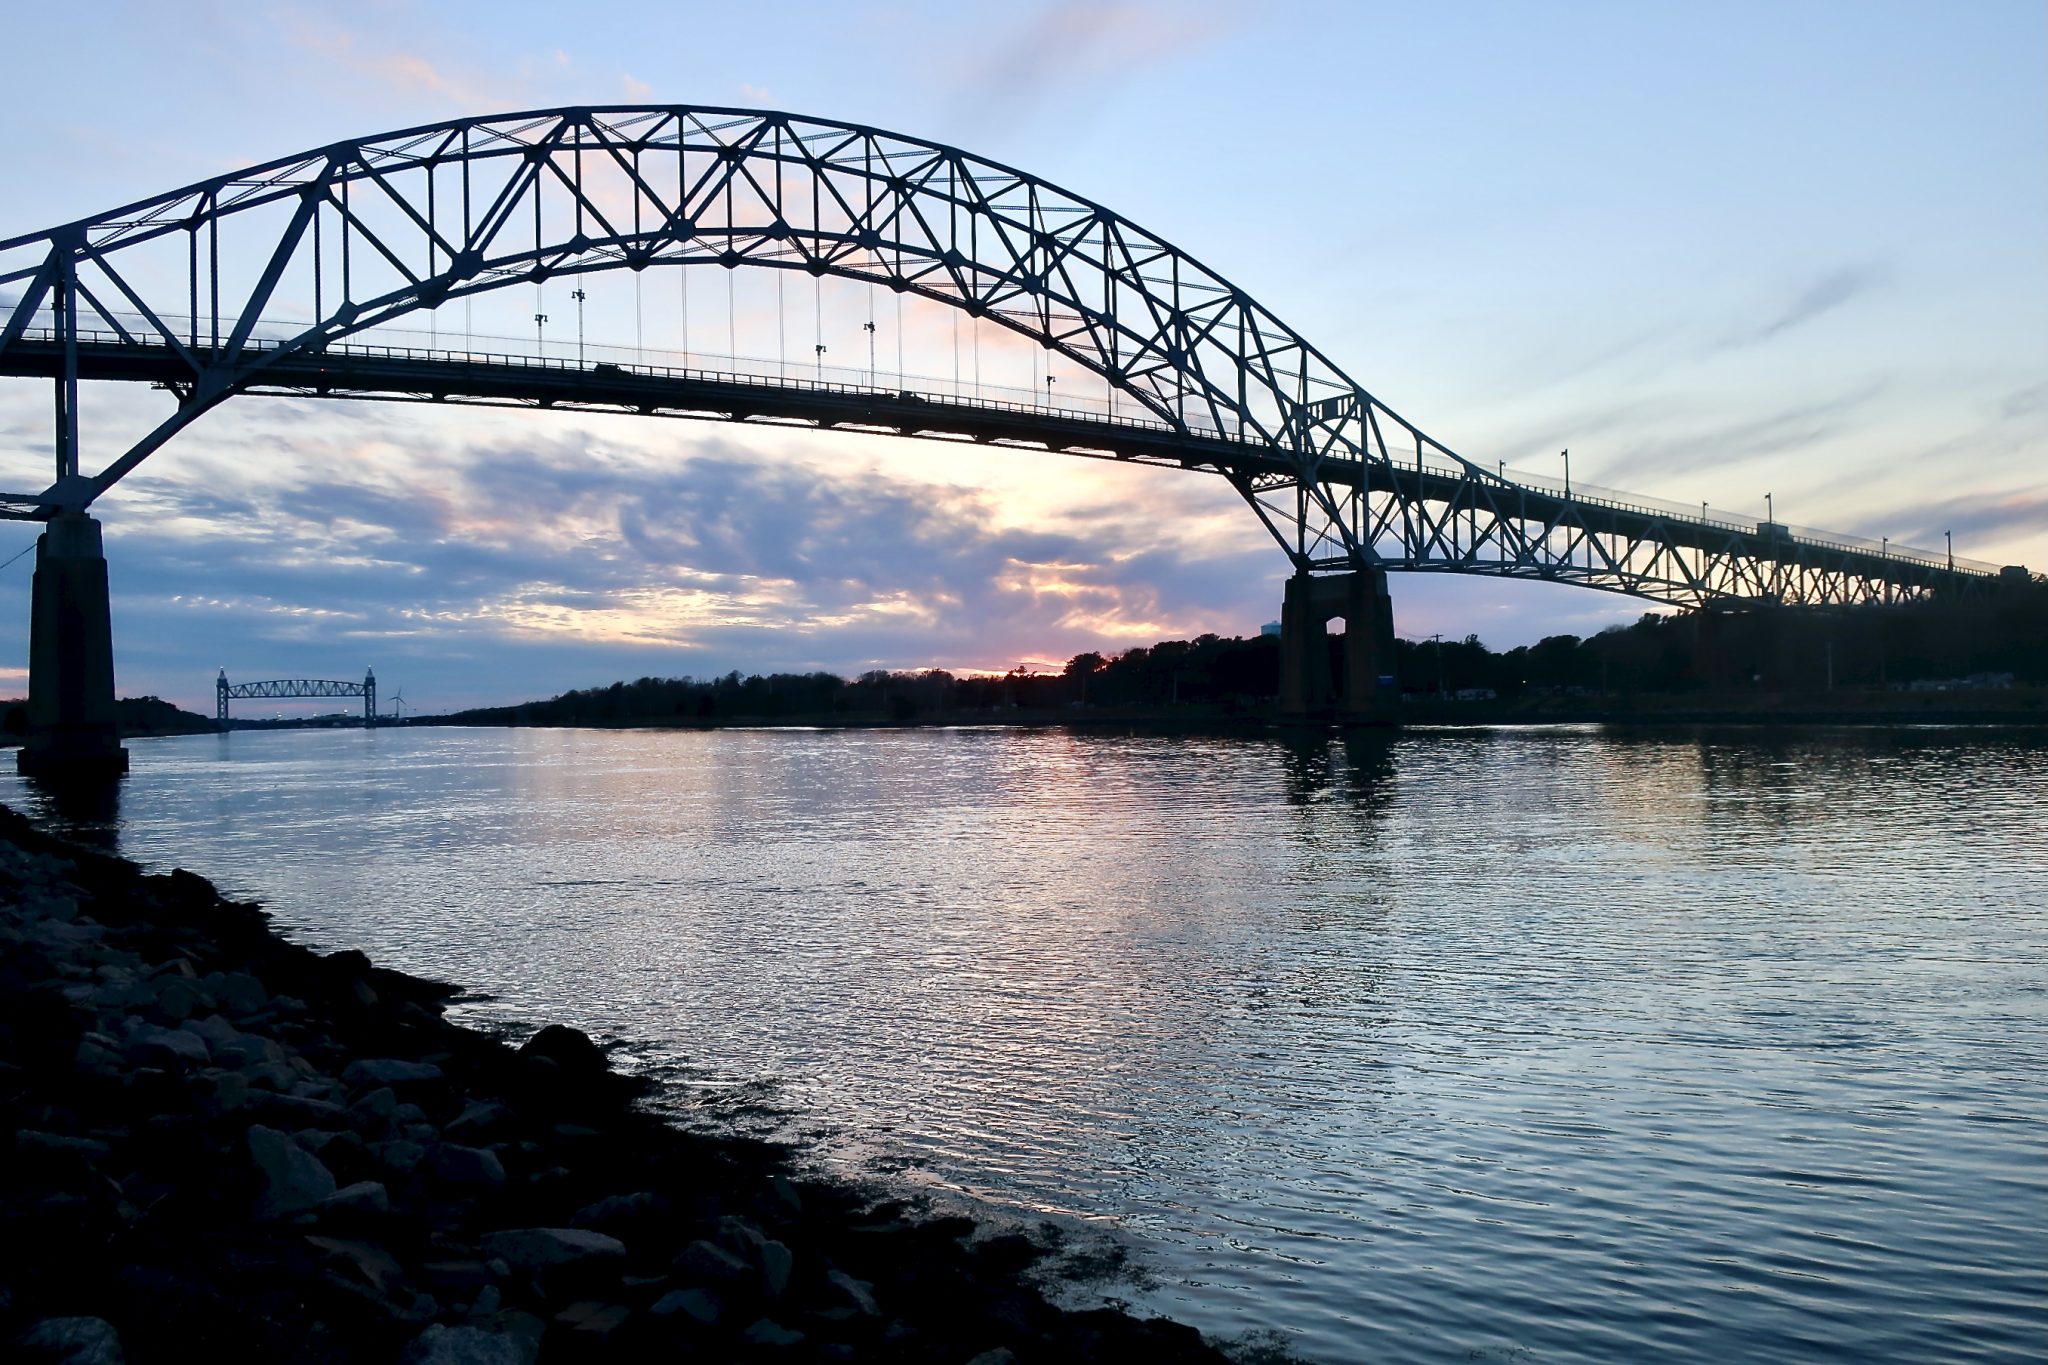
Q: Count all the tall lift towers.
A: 2